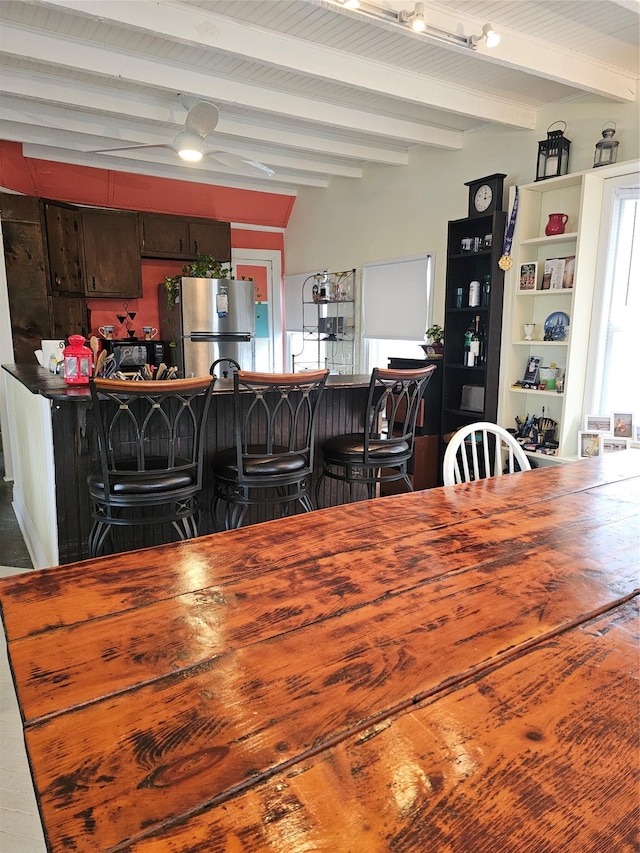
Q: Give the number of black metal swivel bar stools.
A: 3